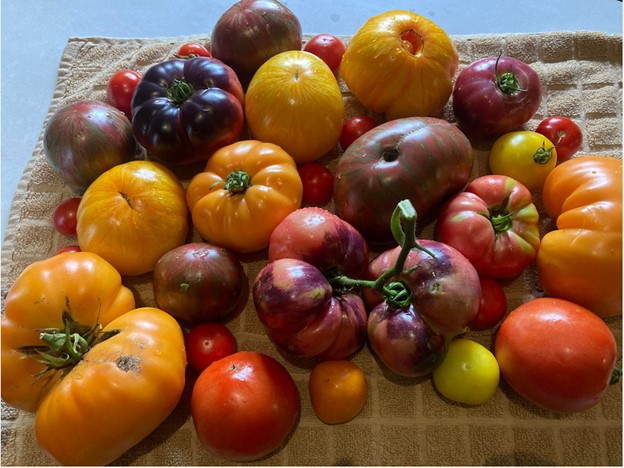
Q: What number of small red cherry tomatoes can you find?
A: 10